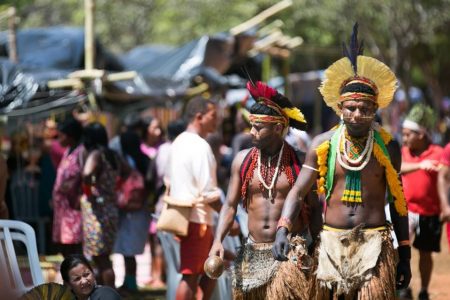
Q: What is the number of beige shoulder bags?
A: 1